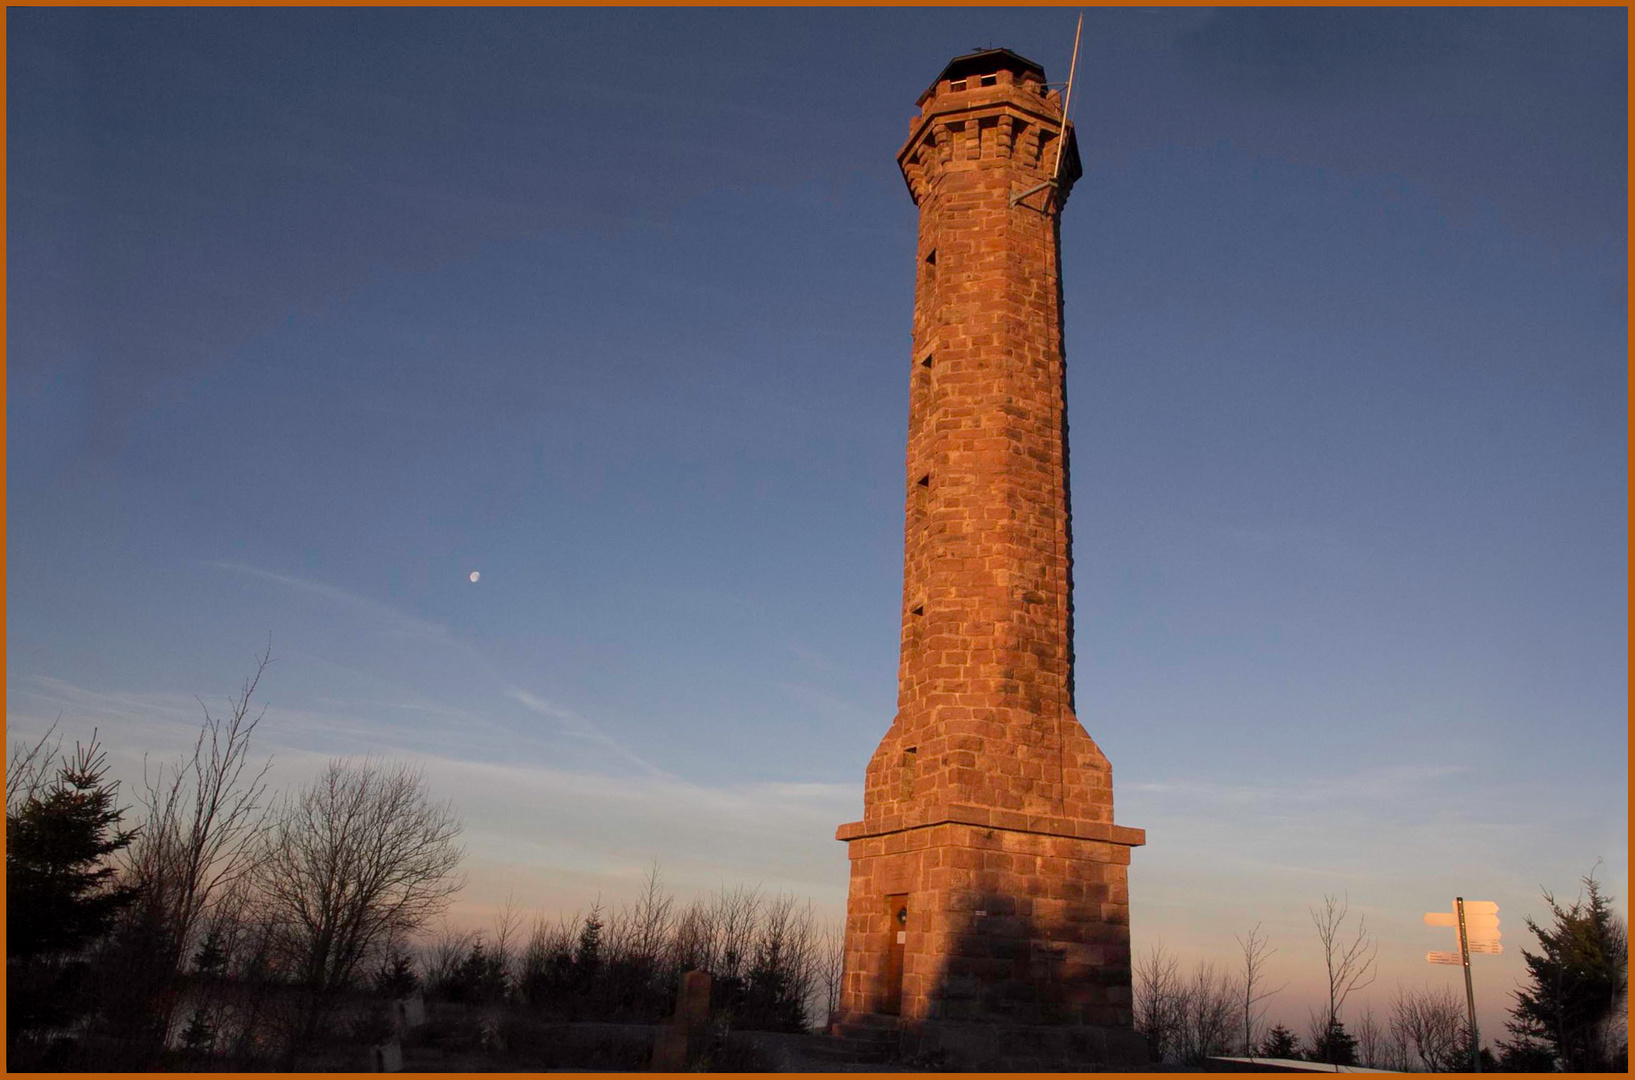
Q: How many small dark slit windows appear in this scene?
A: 5